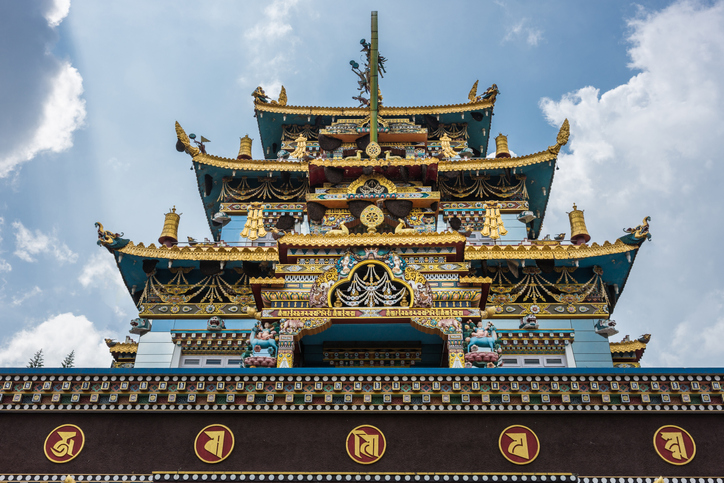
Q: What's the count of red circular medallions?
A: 5